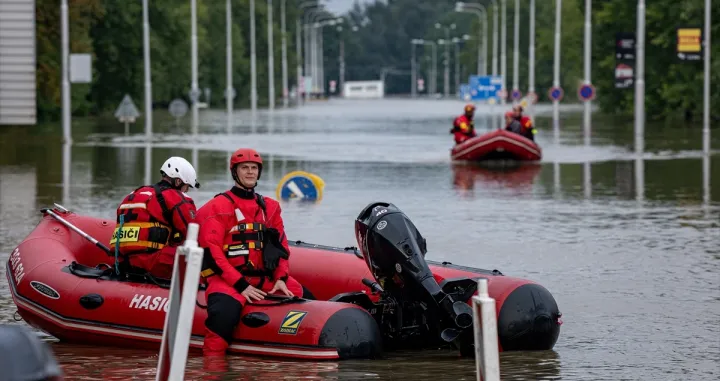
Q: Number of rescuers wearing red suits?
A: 4